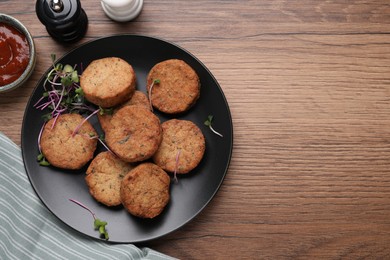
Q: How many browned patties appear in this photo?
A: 8